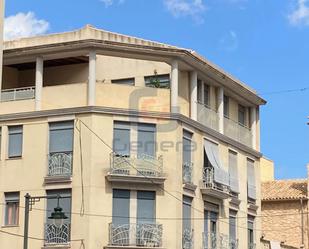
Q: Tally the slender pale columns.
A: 6